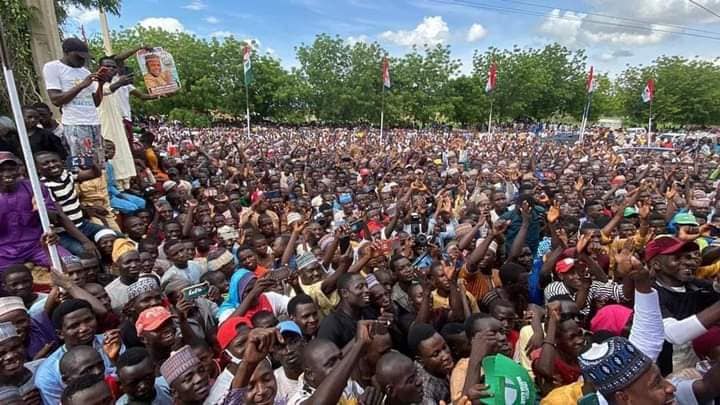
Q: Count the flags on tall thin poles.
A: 5